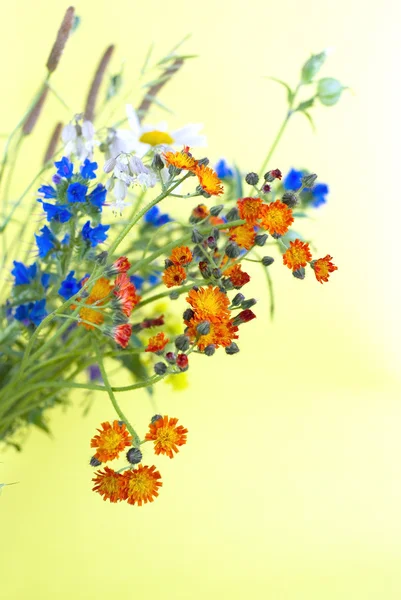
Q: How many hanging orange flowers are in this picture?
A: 4